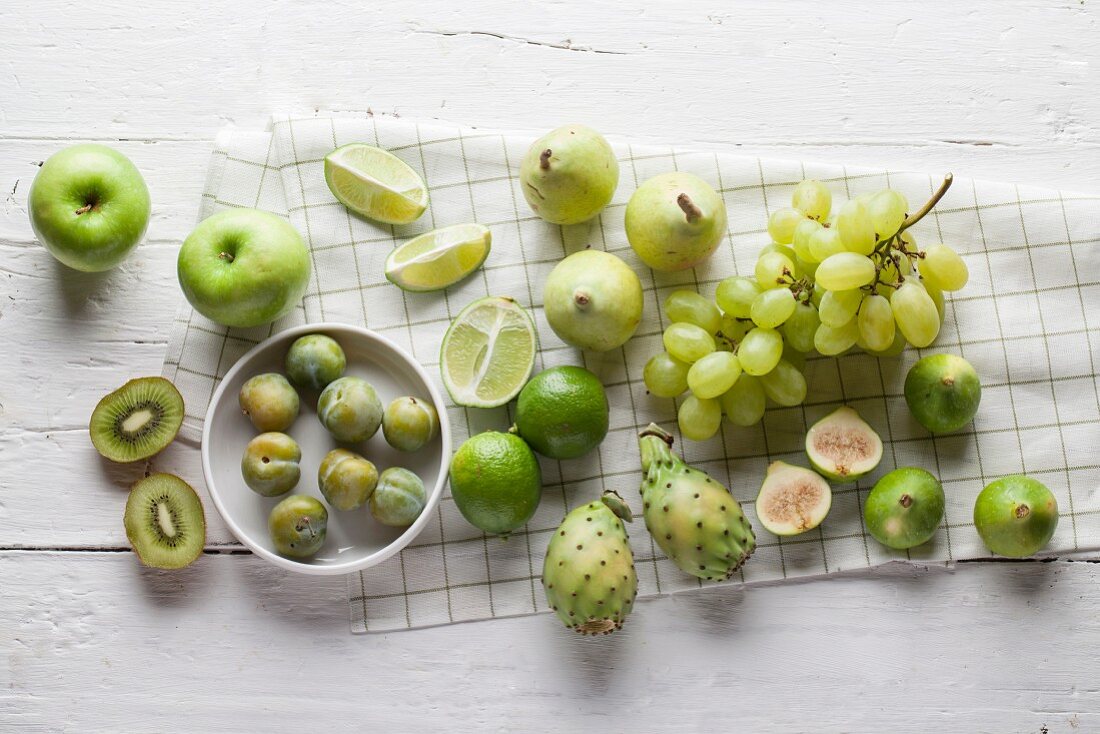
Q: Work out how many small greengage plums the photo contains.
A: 8